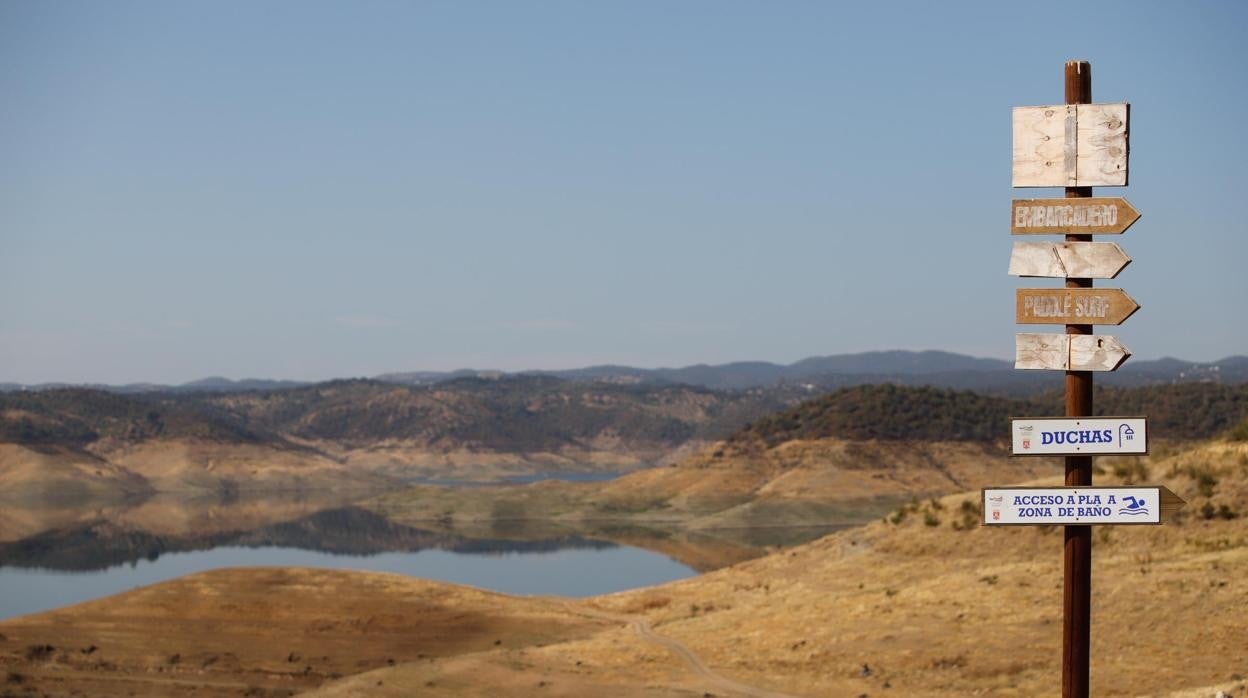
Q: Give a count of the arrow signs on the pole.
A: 5